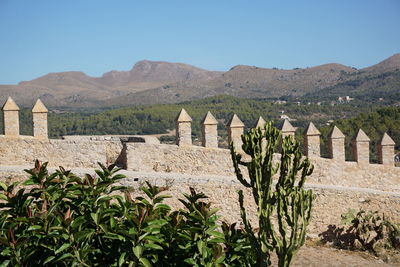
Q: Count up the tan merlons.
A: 11